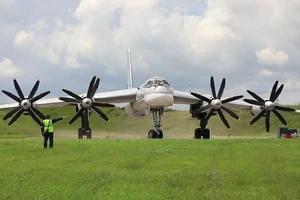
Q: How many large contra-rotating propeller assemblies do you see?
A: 4